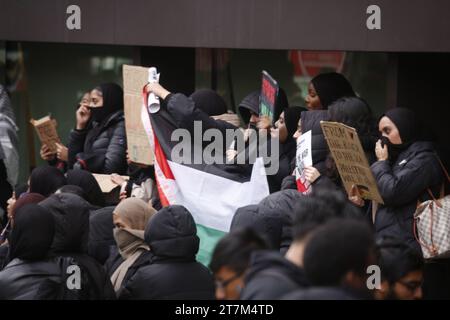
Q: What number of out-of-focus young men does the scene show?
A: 4